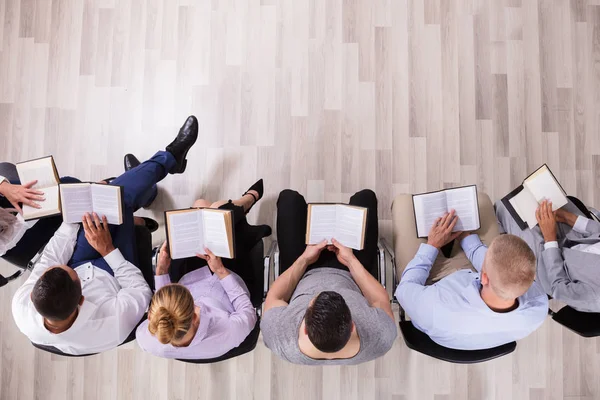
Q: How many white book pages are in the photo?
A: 12